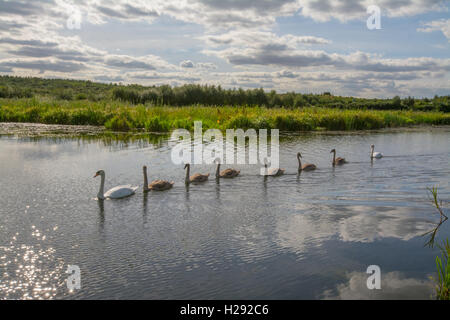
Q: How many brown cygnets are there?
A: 6